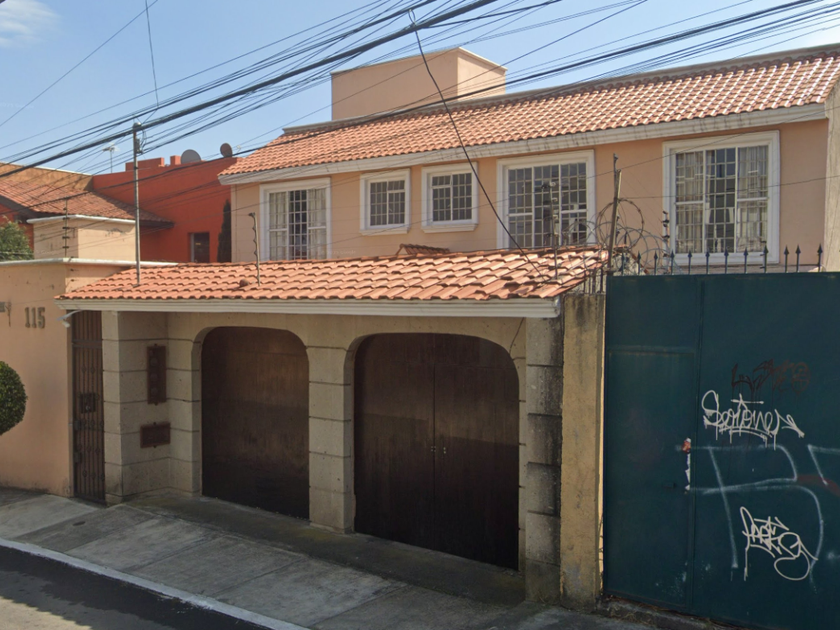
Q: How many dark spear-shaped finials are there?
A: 12